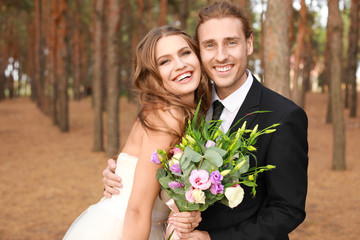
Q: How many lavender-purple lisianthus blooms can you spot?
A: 5